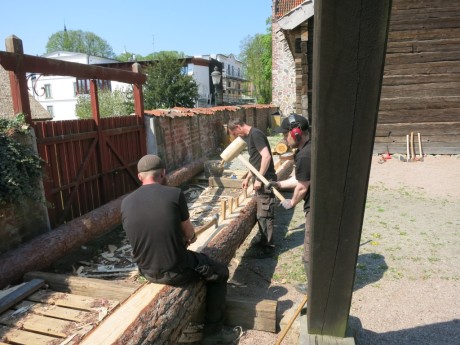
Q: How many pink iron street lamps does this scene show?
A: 0